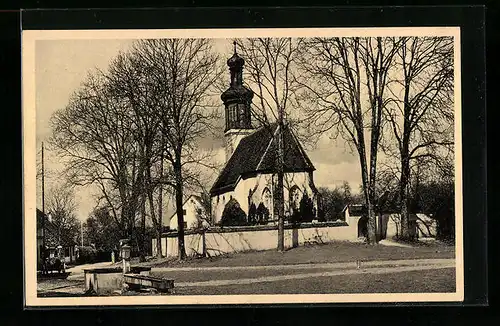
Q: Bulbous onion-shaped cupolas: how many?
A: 2